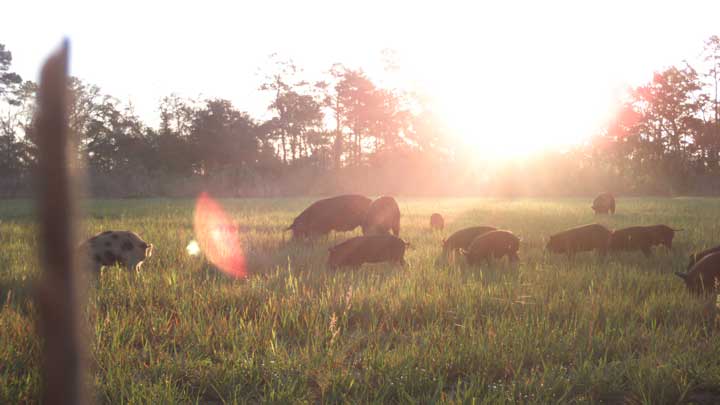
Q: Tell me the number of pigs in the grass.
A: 12